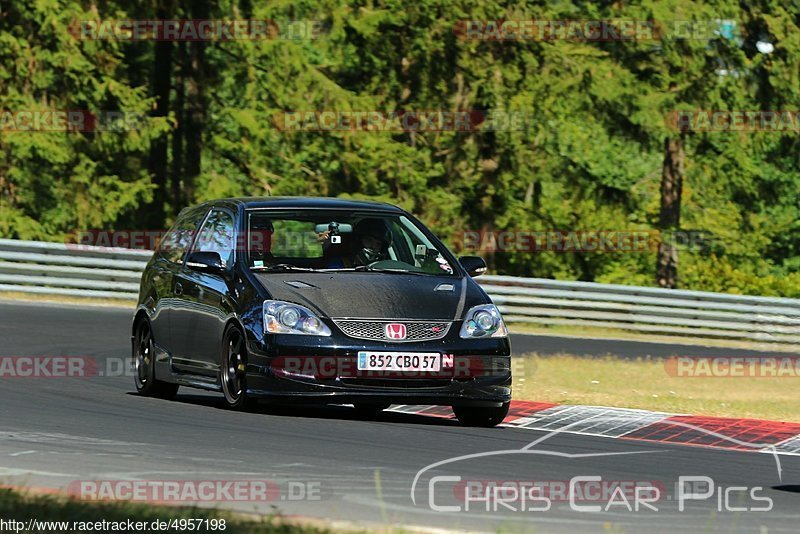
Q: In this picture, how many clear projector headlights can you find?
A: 2